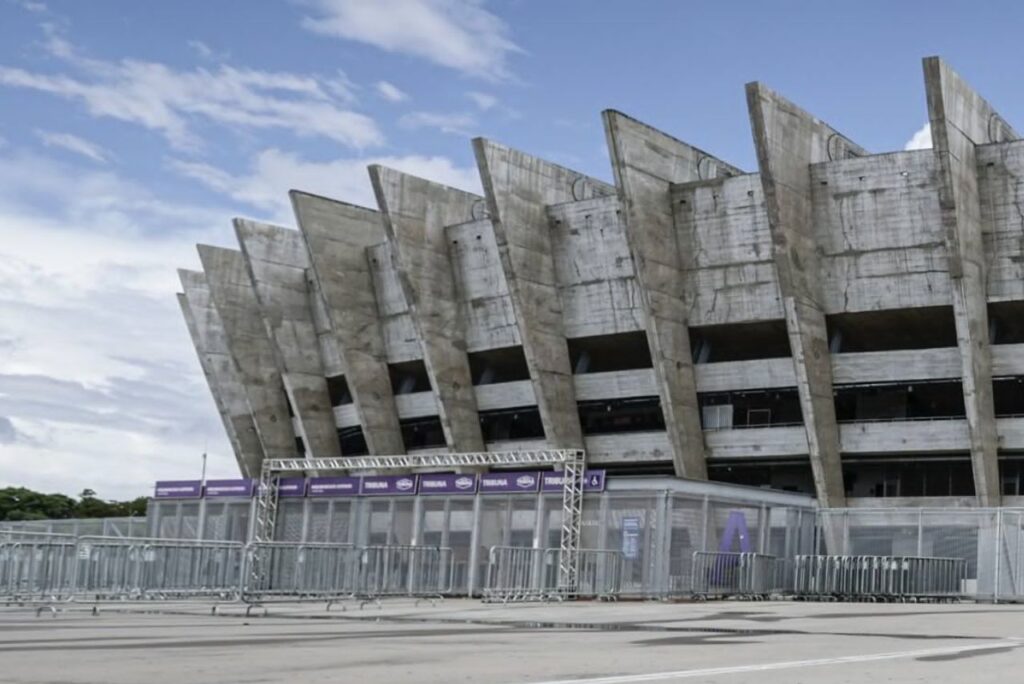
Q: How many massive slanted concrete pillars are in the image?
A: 10